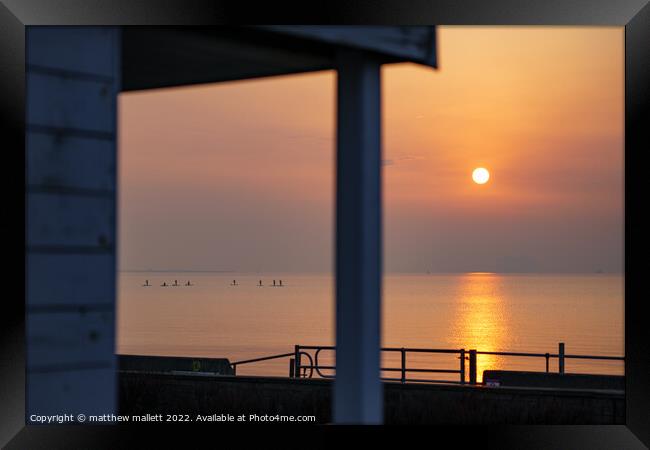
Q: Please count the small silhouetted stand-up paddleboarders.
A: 8